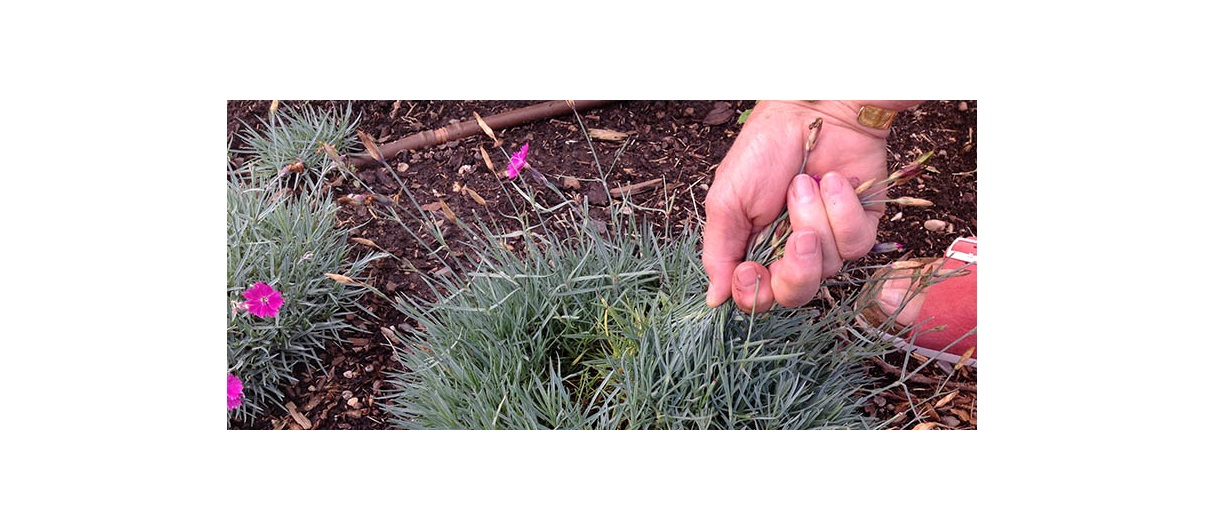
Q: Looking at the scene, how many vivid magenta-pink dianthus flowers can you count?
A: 3